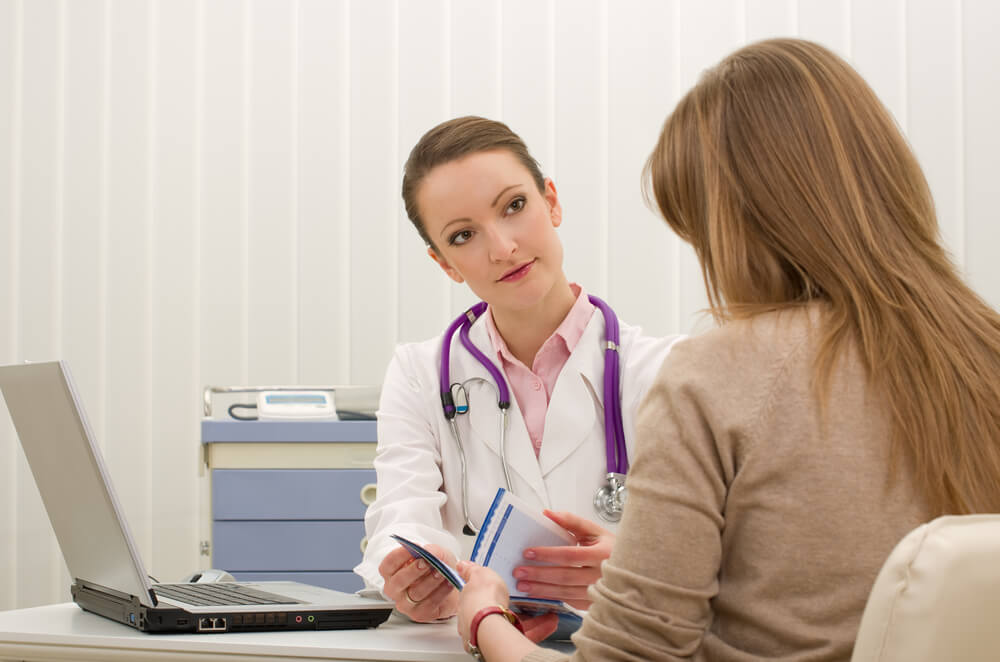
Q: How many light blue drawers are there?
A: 3